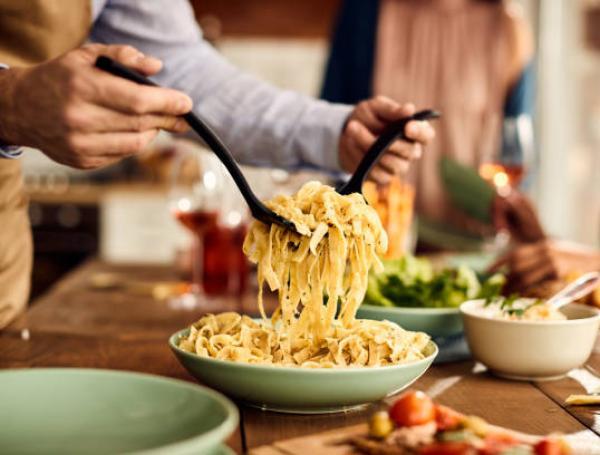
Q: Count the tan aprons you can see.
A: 1